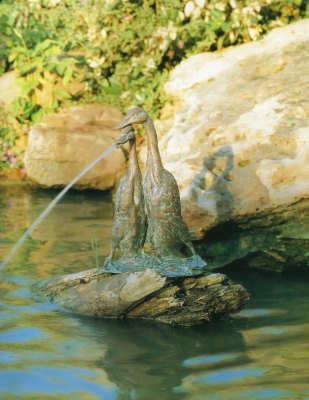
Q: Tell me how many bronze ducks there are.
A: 2